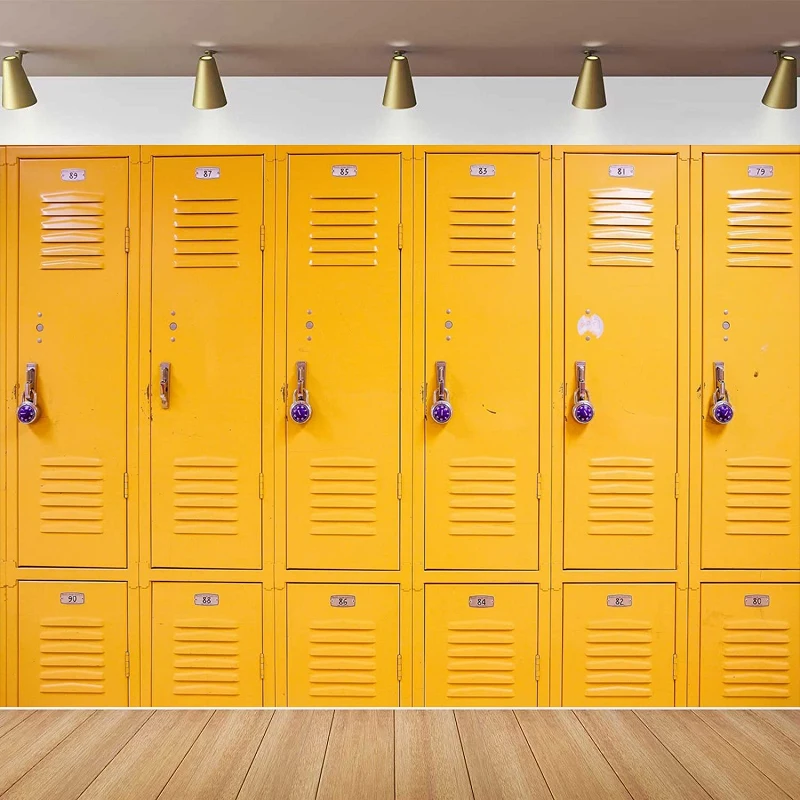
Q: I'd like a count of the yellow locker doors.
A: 12